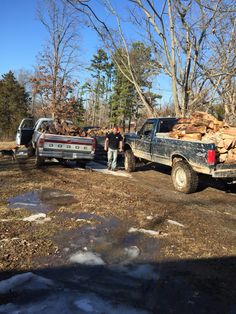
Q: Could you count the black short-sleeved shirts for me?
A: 1